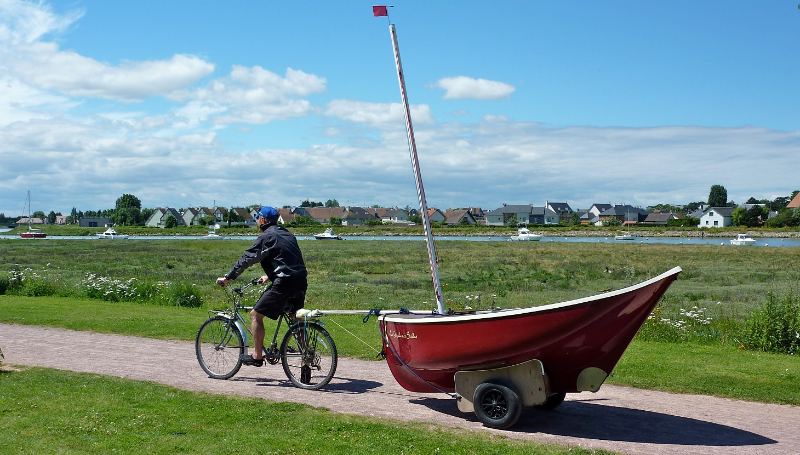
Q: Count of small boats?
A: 7